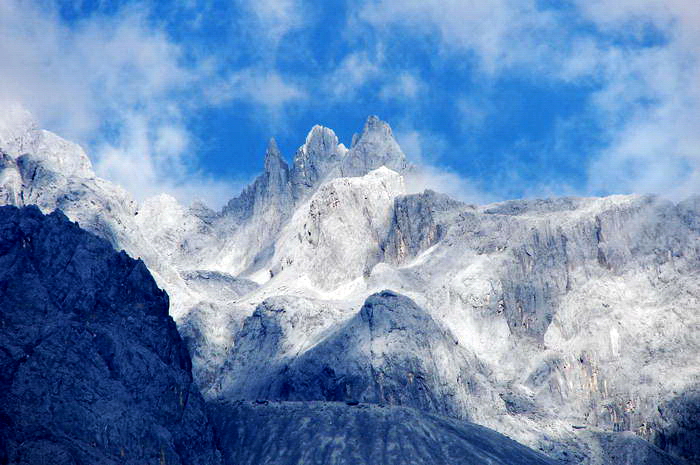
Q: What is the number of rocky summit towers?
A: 3